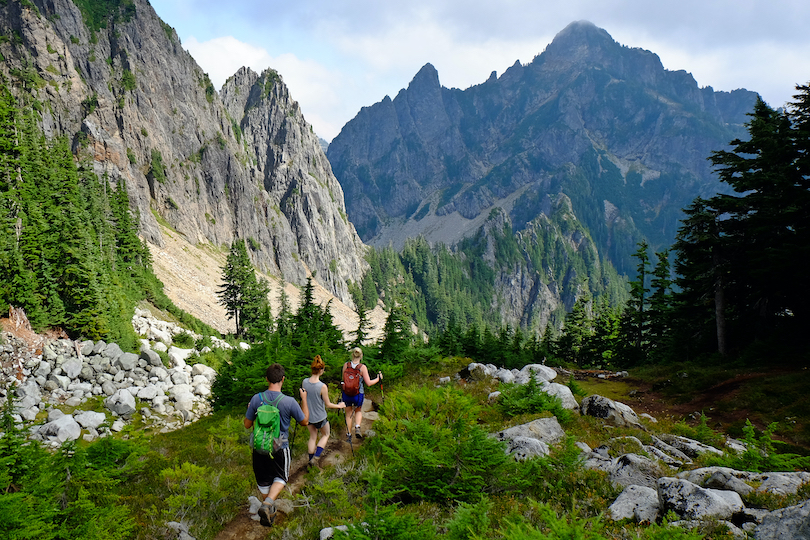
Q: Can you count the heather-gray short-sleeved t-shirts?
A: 1